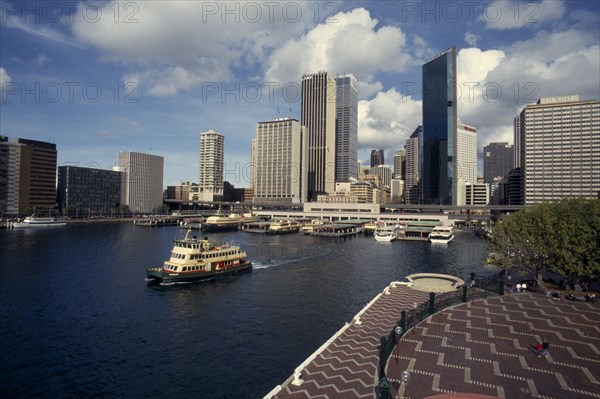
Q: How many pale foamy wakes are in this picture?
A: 1